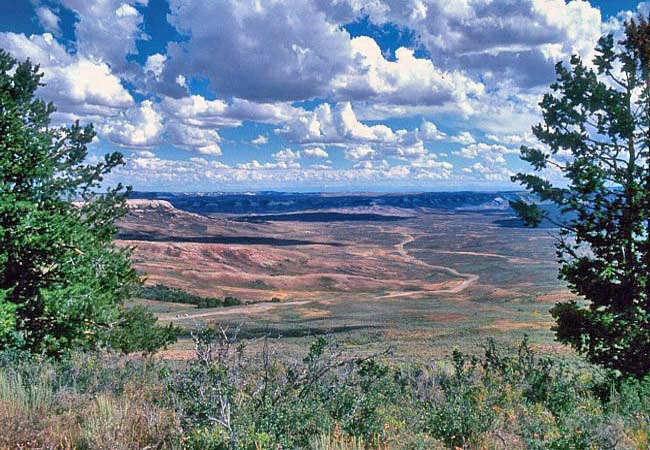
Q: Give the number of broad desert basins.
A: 1